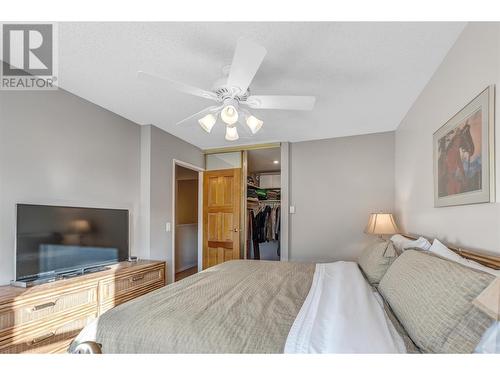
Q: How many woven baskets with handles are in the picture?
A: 0